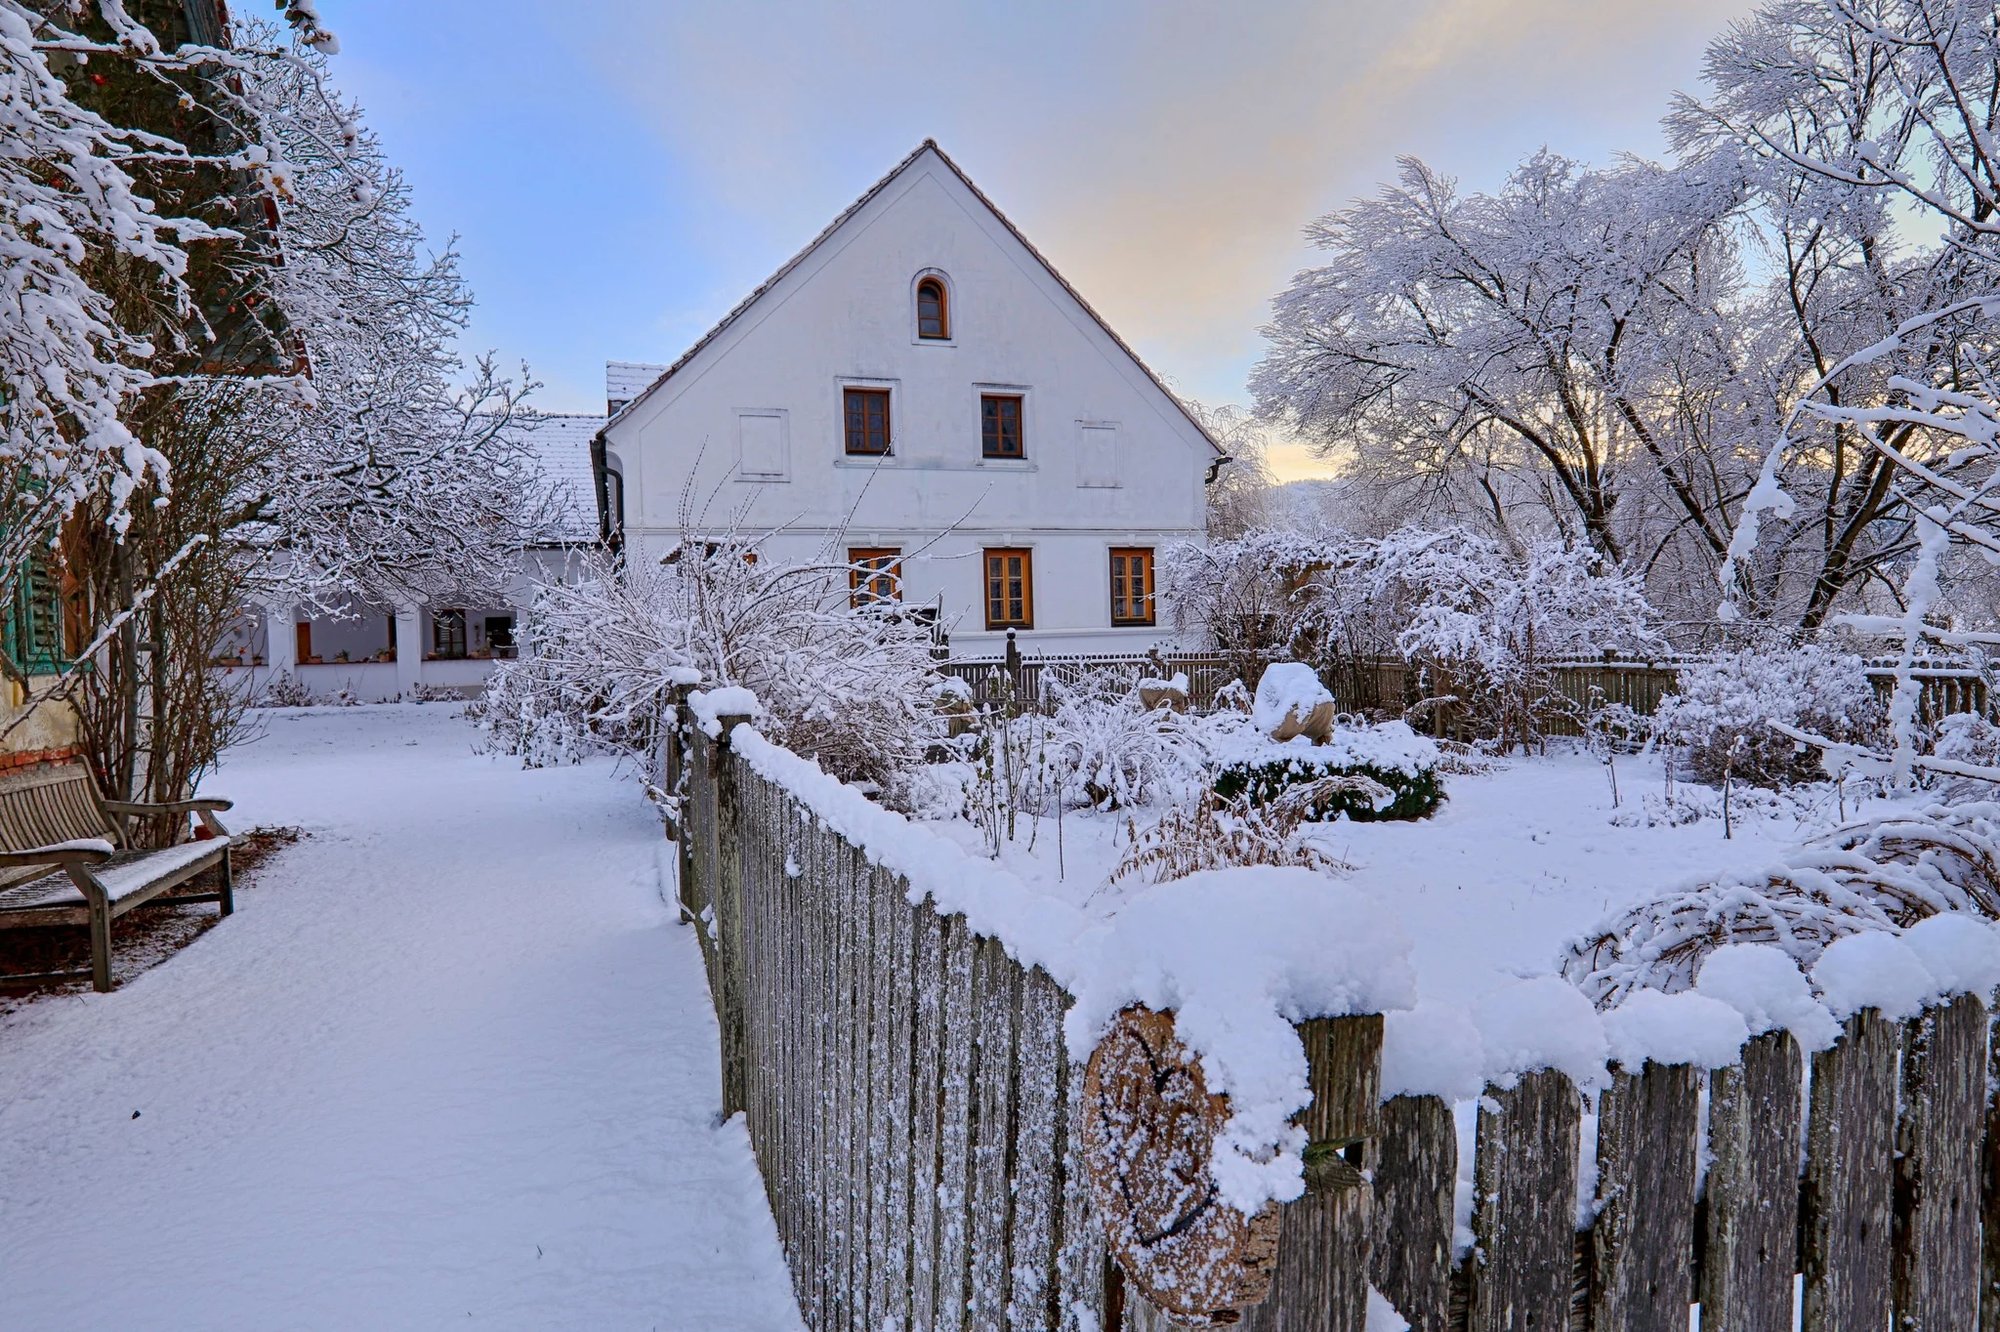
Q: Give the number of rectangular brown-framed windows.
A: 5